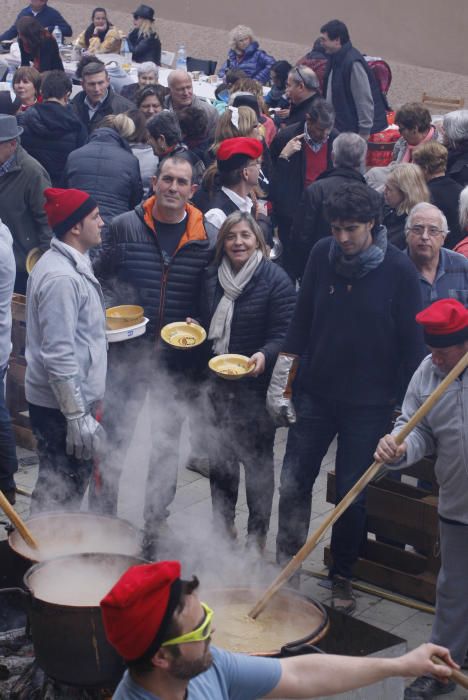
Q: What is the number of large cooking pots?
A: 3